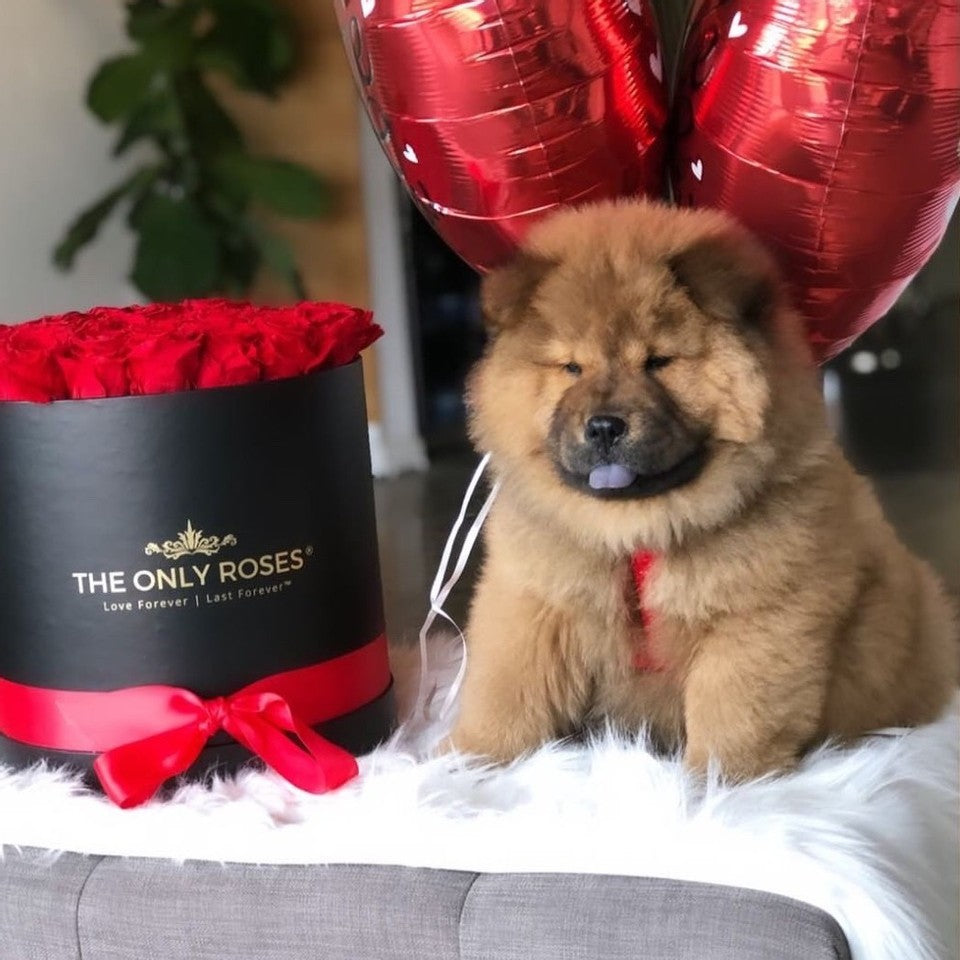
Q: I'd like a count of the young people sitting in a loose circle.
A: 0